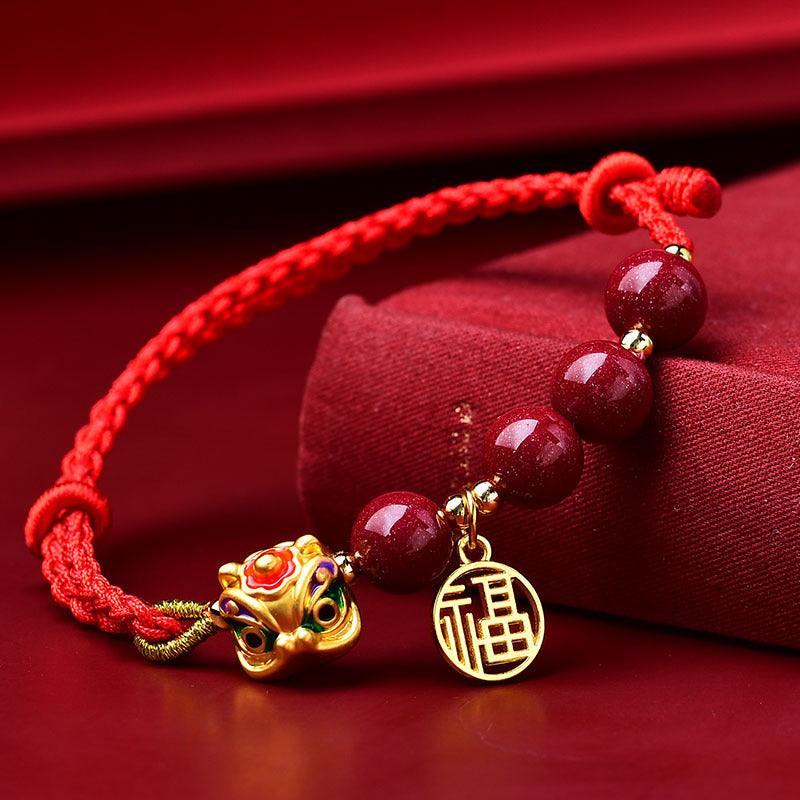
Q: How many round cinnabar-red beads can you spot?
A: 4